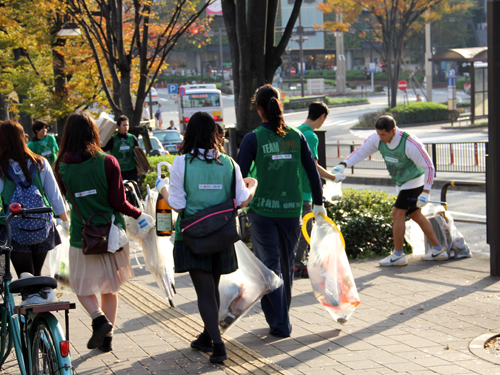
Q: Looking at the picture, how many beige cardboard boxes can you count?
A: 1